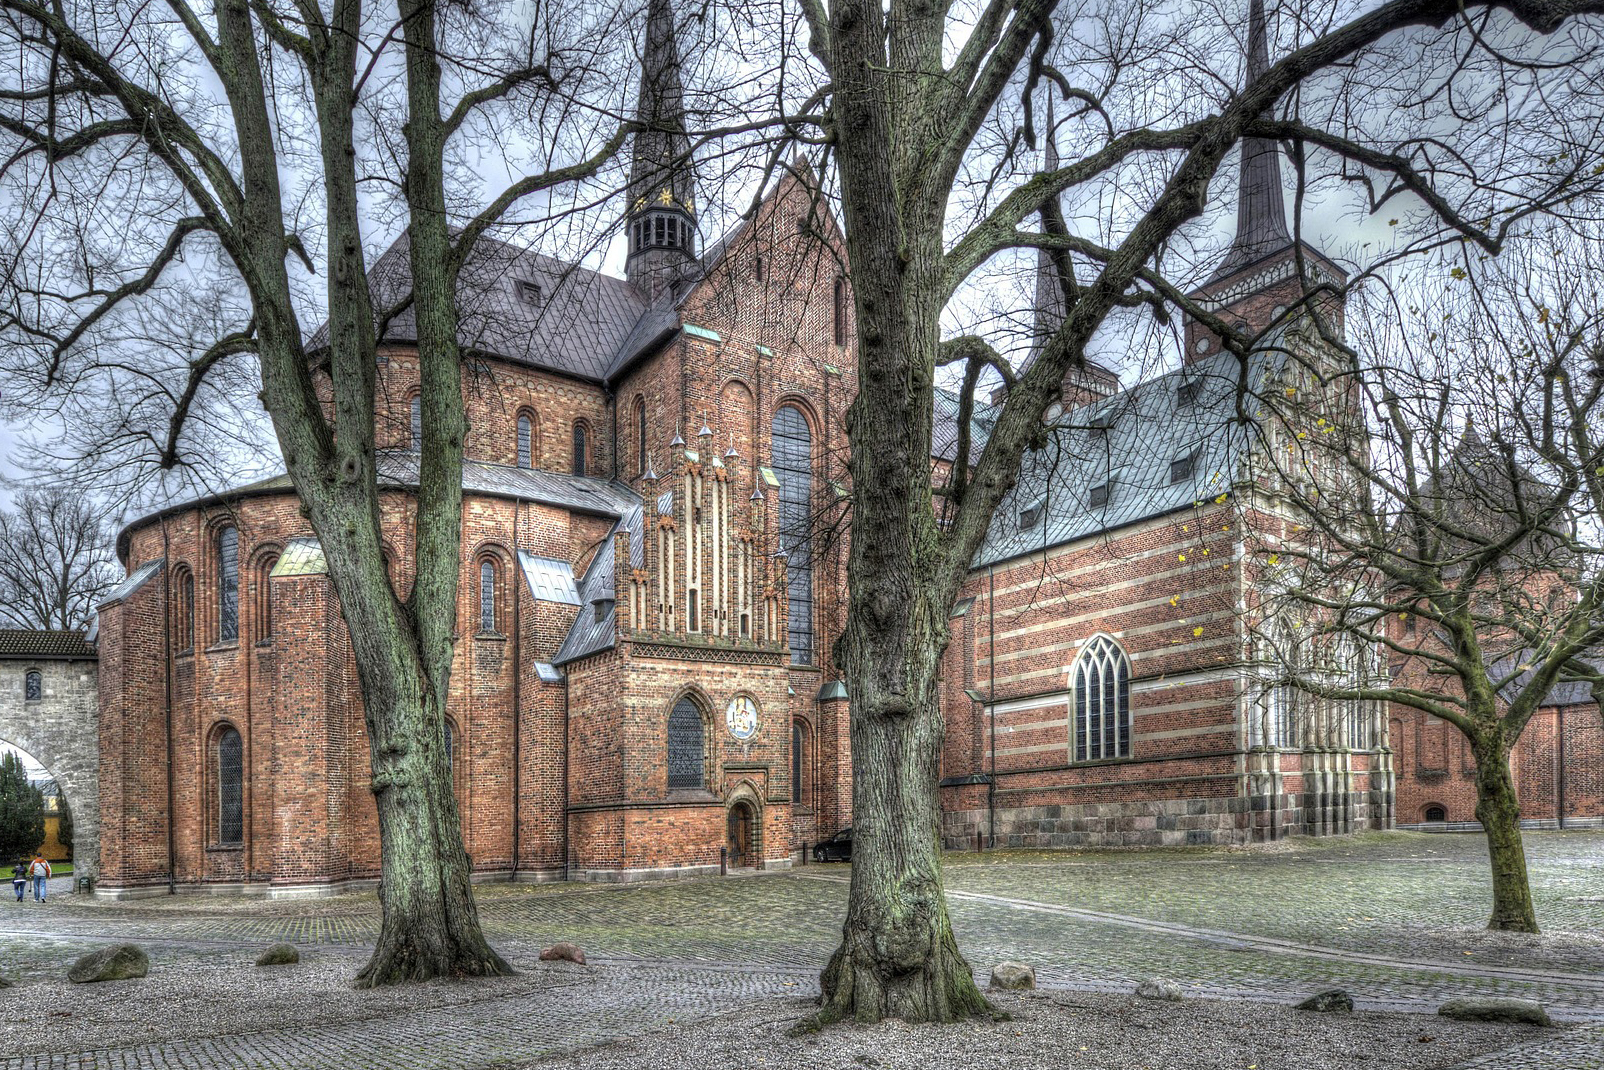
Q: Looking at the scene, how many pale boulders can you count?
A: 2